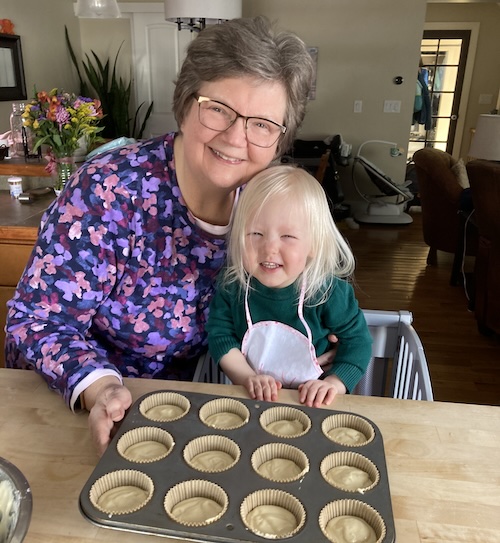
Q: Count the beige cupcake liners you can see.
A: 12